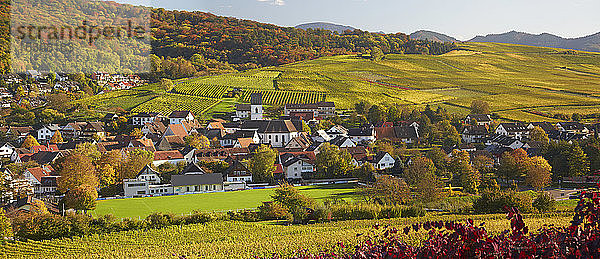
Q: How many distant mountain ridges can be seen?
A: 3